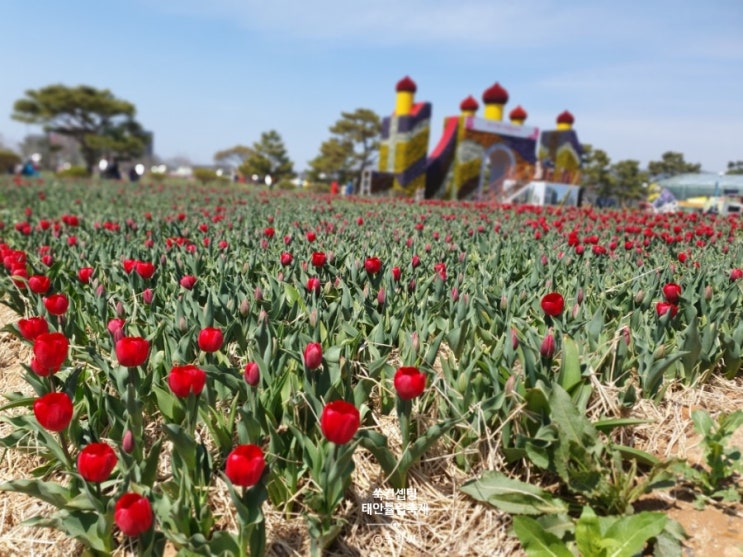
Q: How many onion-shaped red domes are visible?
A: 5